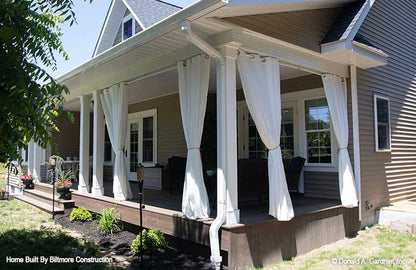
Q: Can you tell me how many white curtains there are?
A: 4